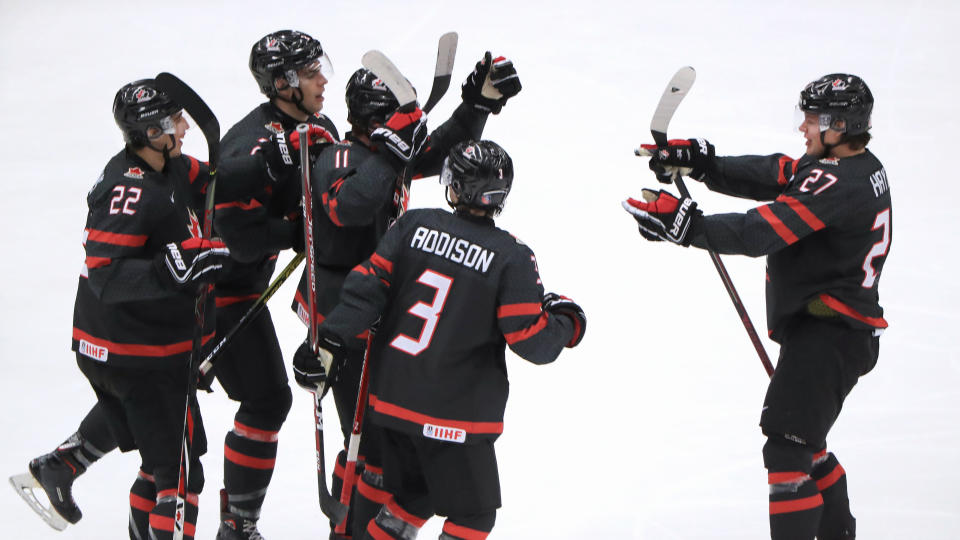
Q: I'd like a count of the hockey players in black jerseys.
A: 5